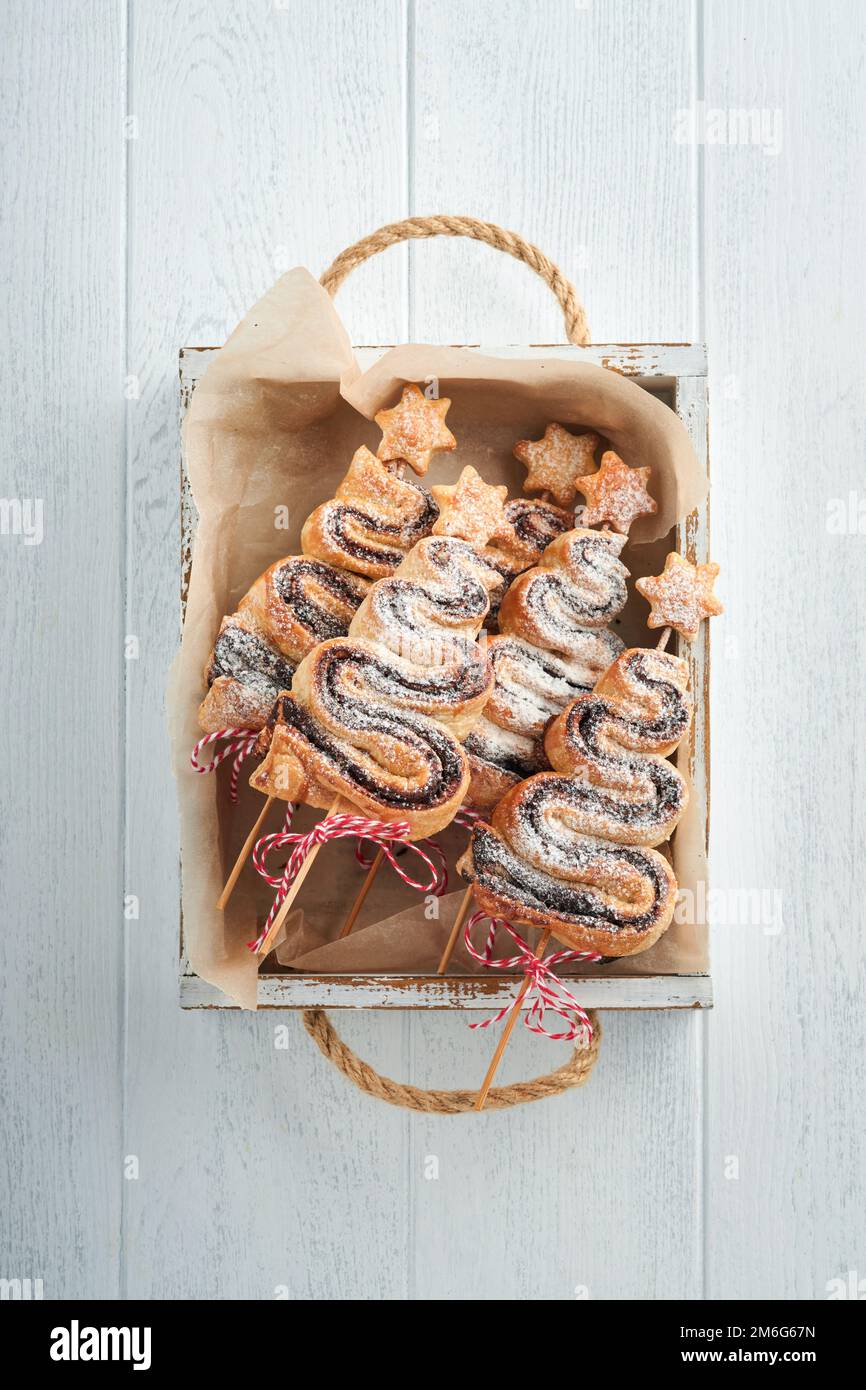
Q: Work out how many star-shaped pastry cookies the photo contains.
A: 5